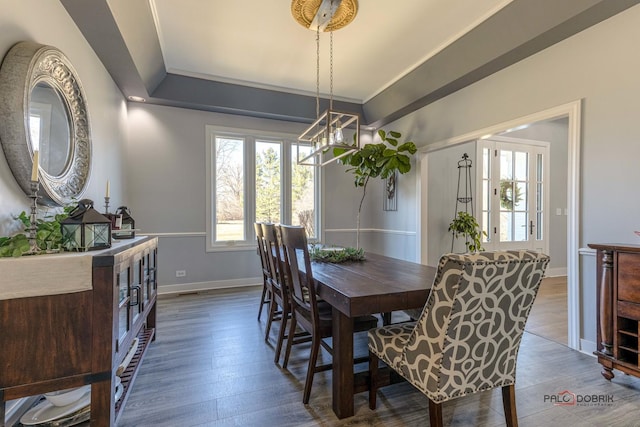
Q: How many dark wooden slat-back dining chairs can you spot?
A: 3